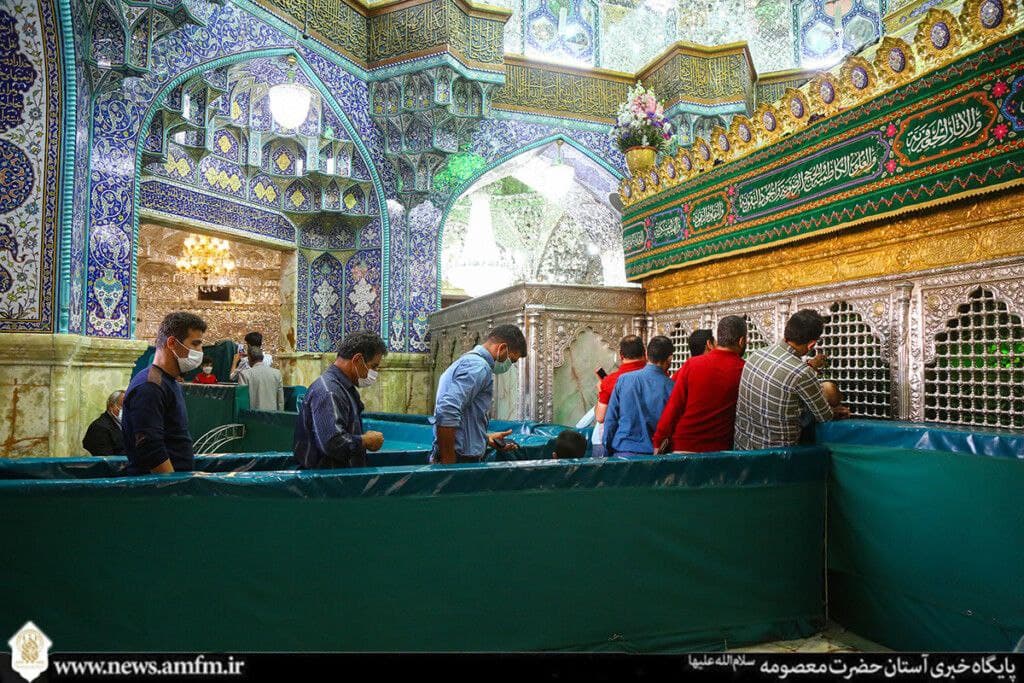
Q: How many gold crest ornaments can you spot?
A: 15